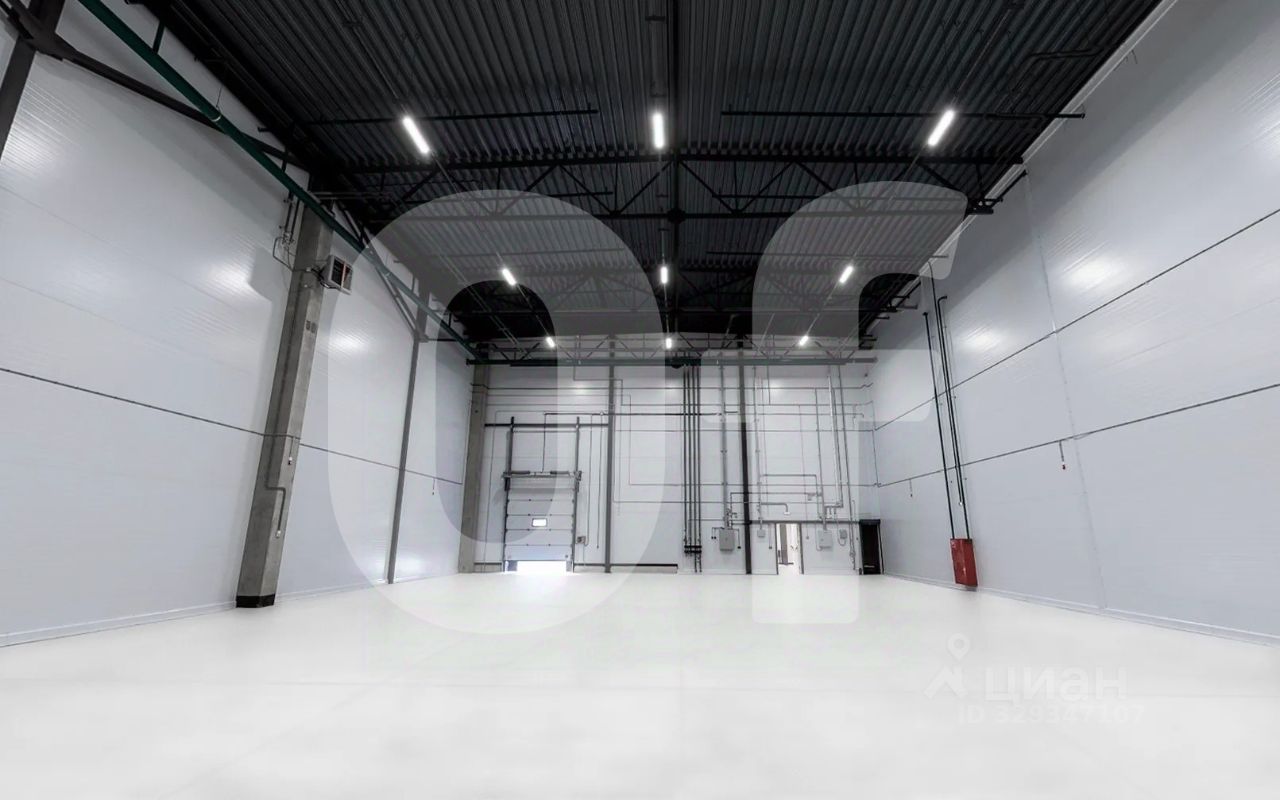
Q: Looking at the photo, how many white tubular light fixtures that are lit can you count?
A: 9